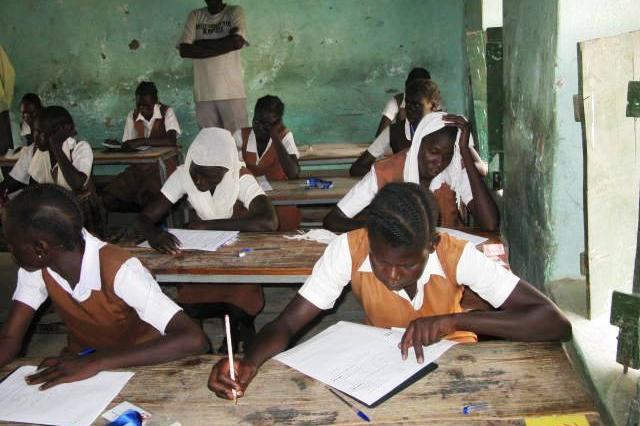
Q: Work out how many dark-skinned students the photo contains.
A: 10